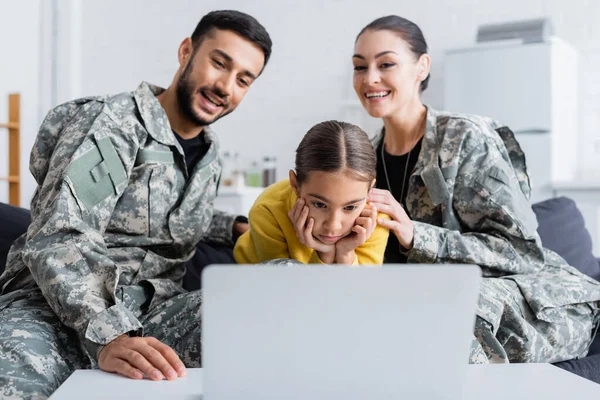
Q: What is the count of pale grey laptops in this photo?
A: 1